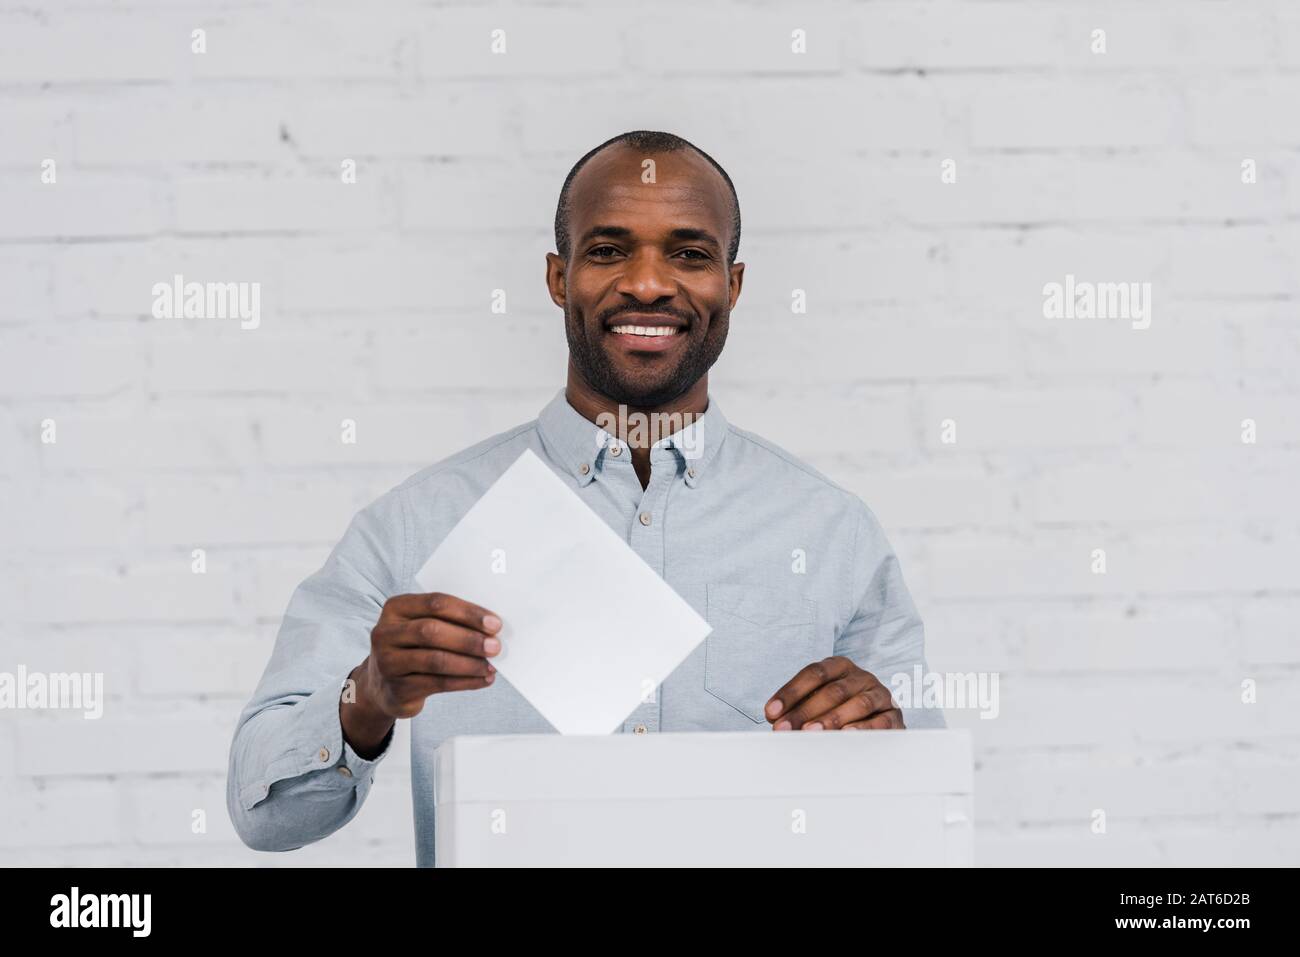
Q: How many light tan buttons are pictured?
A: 7